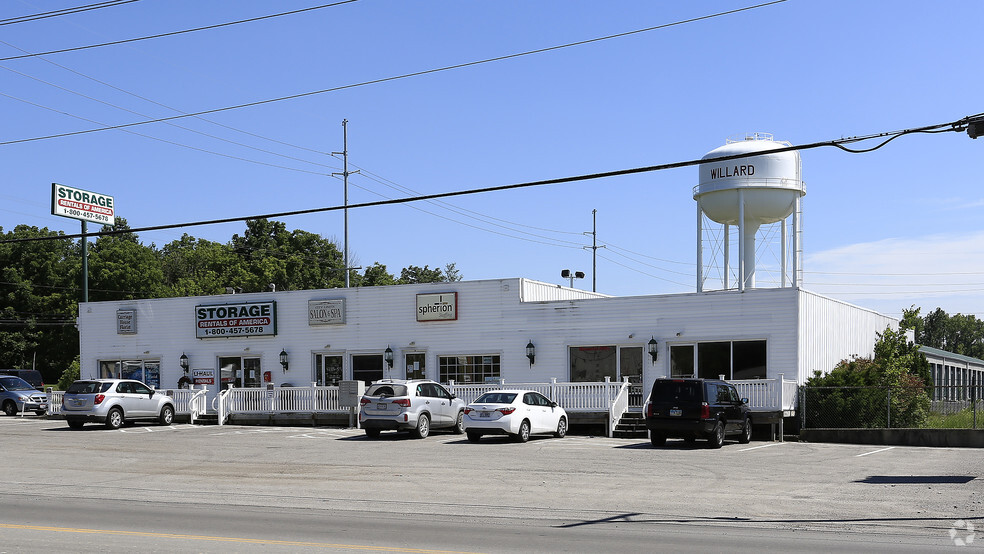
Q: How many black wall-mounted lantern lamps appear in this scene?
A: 5